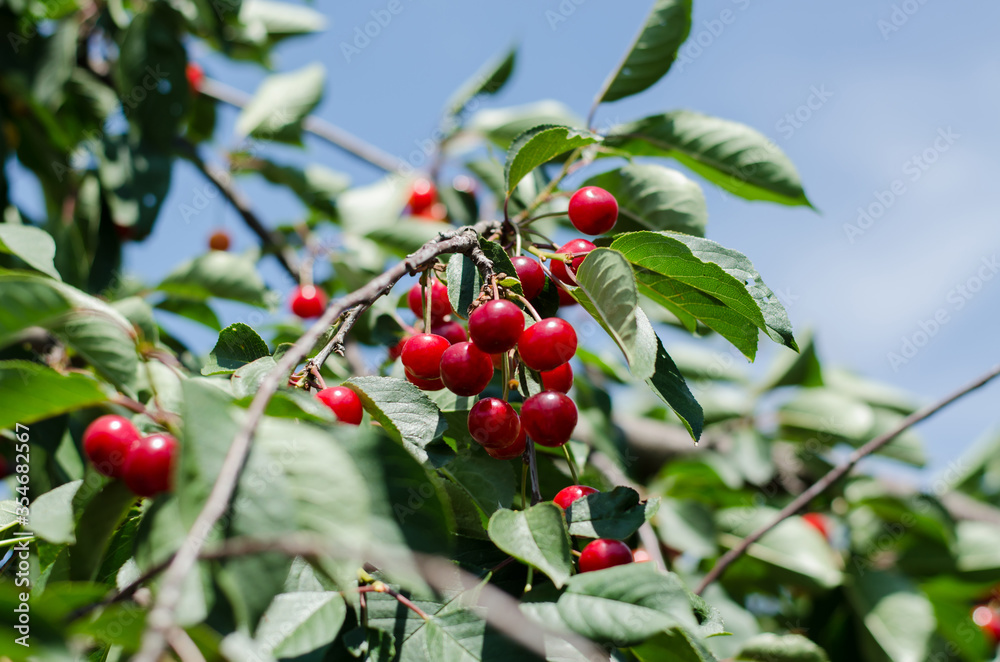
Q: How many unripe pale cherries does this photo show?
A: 0